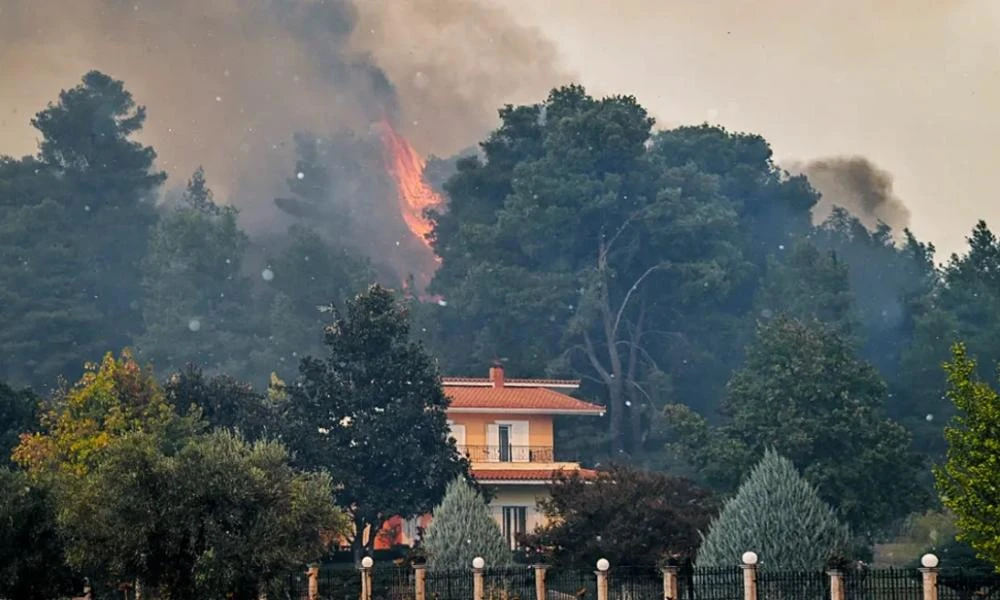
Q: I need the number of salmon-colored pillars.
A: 10